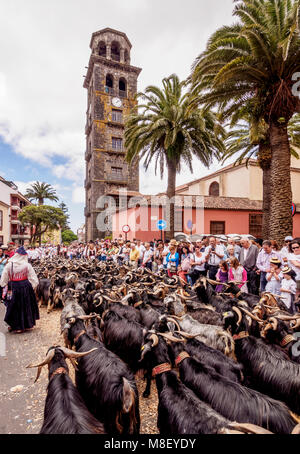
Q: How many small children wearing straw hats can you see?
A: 2